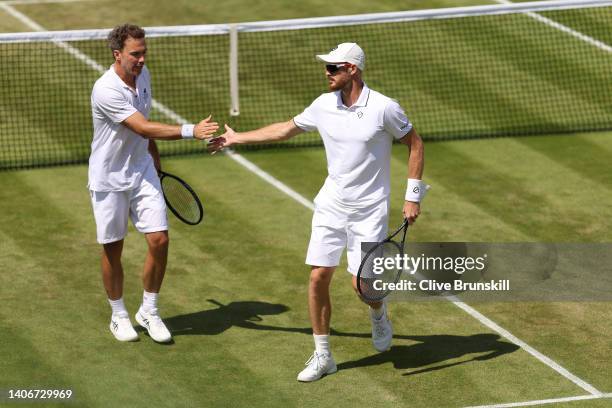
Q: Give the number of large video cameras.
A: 0